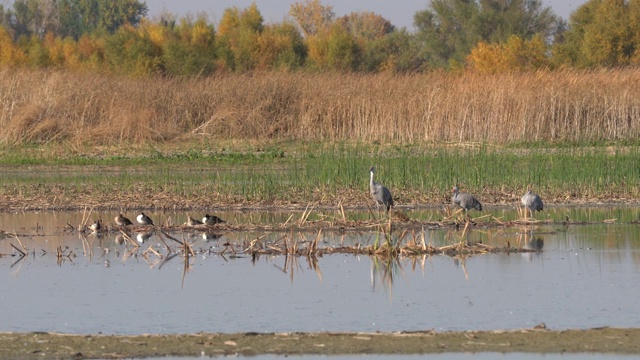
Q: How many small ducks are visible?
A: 5